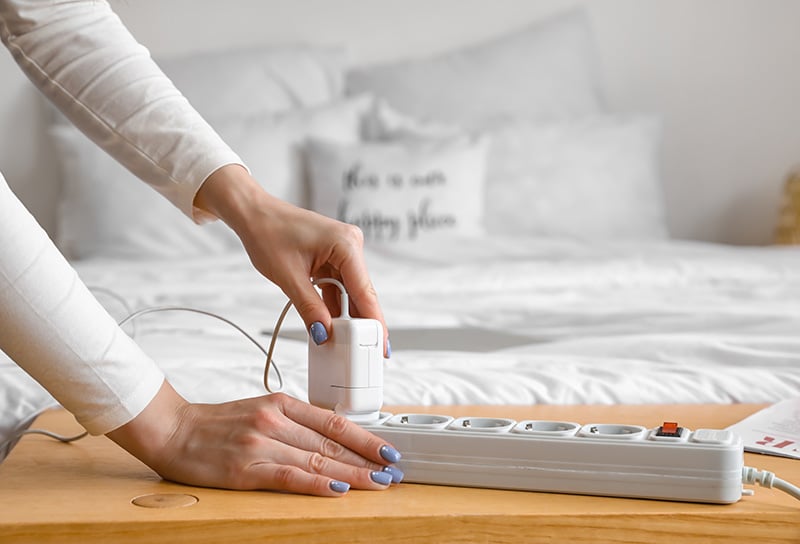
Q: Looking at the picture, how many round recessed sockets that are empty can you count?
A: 4